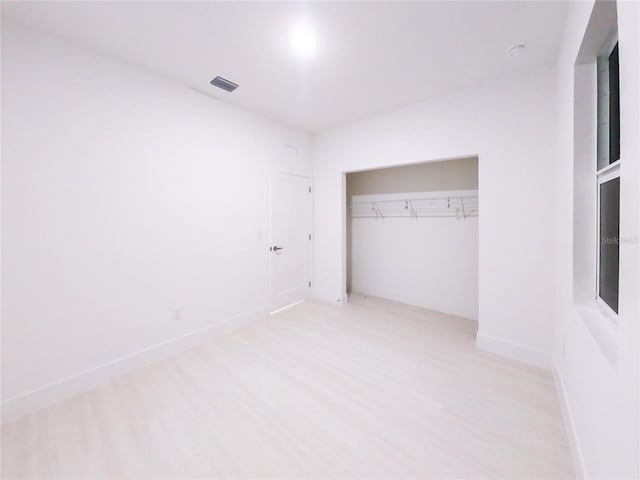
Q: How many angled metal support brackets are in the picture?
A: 3